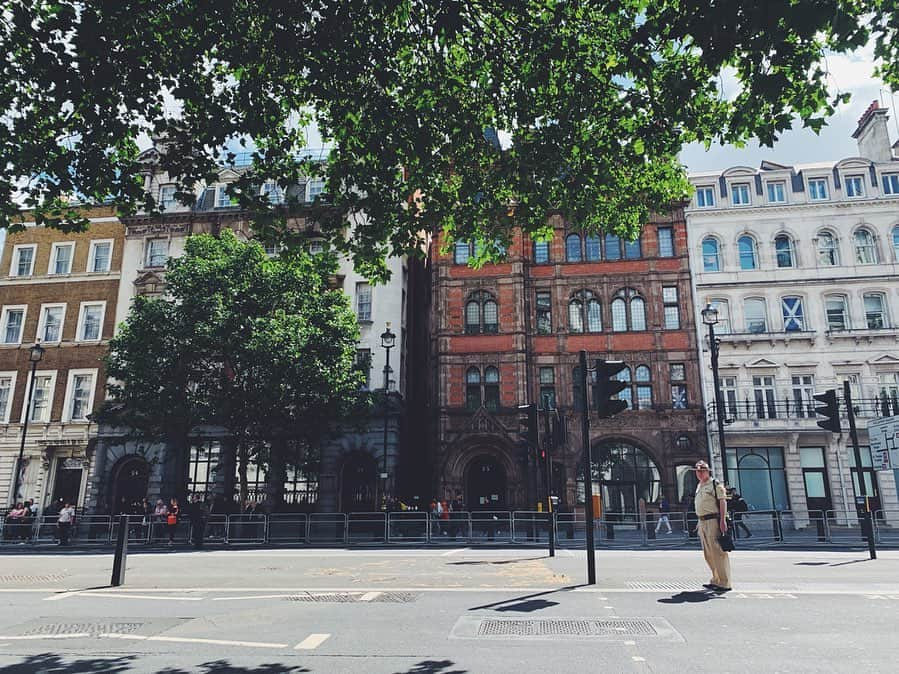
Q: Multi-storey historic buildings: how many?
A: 4